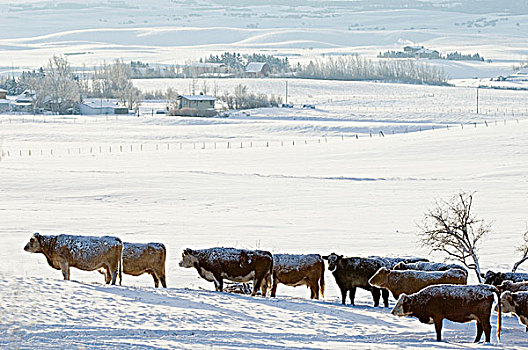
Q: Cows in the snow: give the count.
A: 12